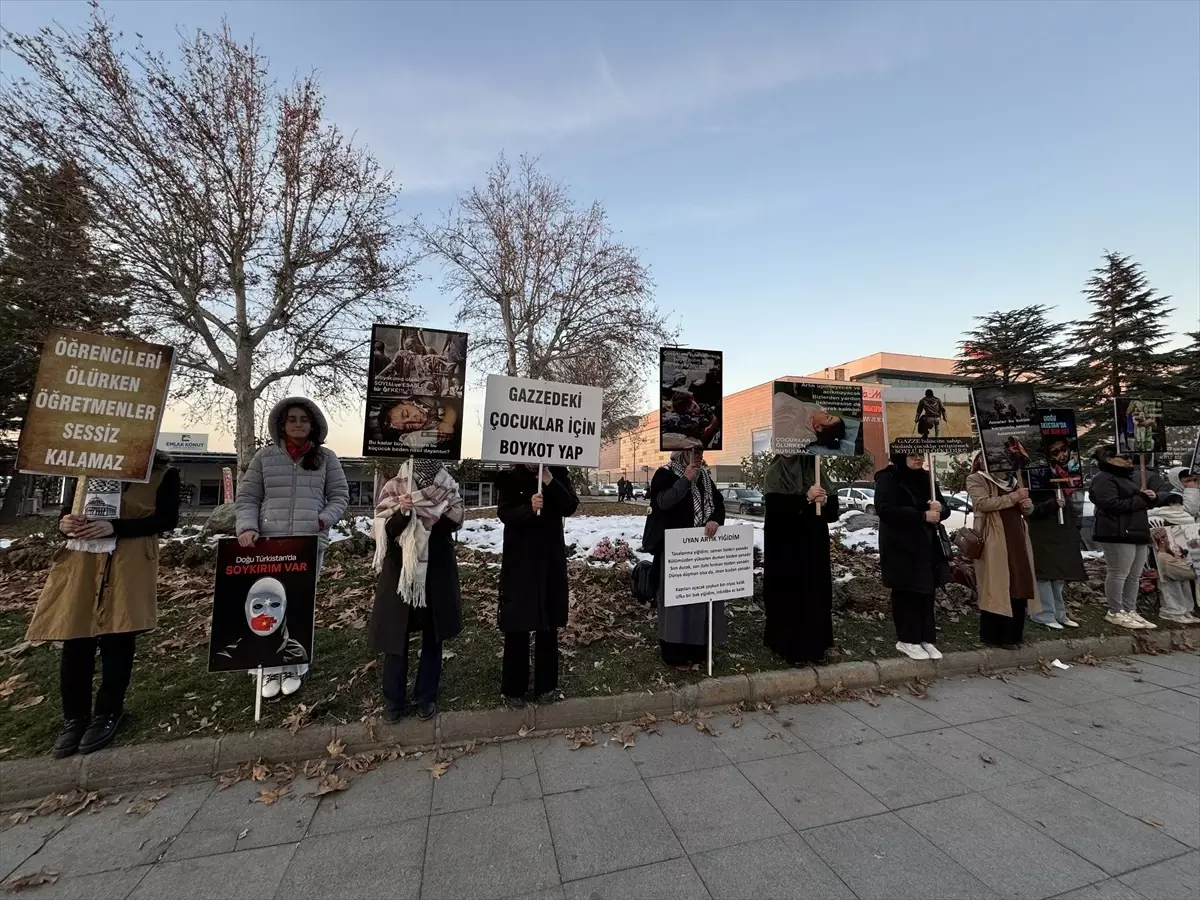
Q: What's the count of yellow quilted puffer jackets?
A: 0